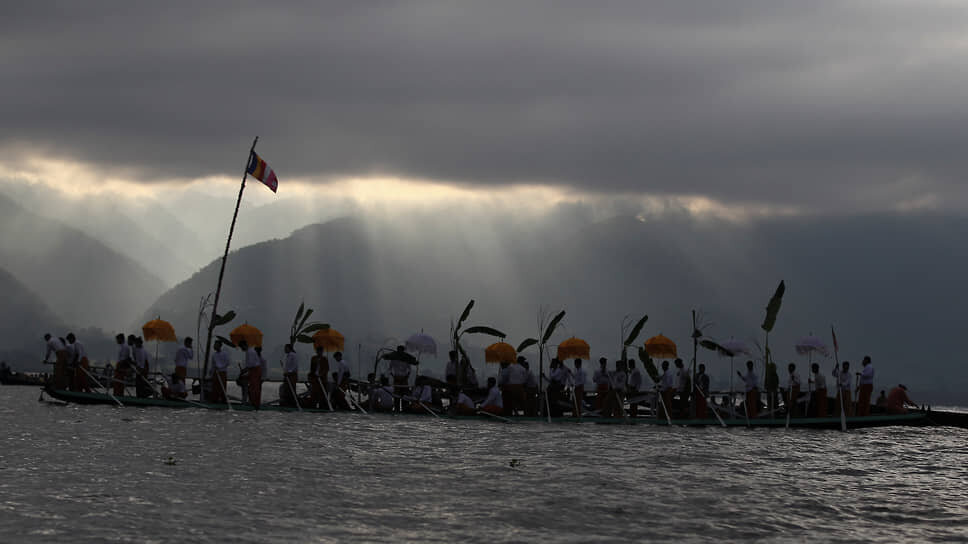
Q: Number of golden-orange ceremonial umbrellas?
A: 6